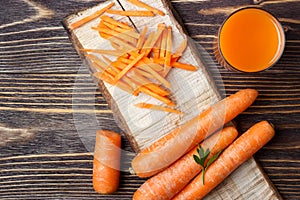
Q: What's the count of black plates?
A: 0